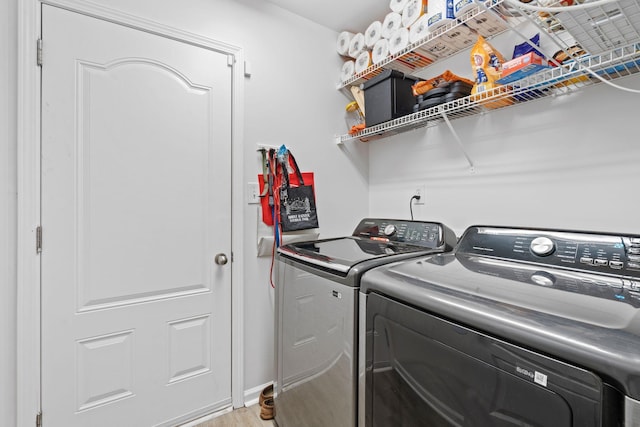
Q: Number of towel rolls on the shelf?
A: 11